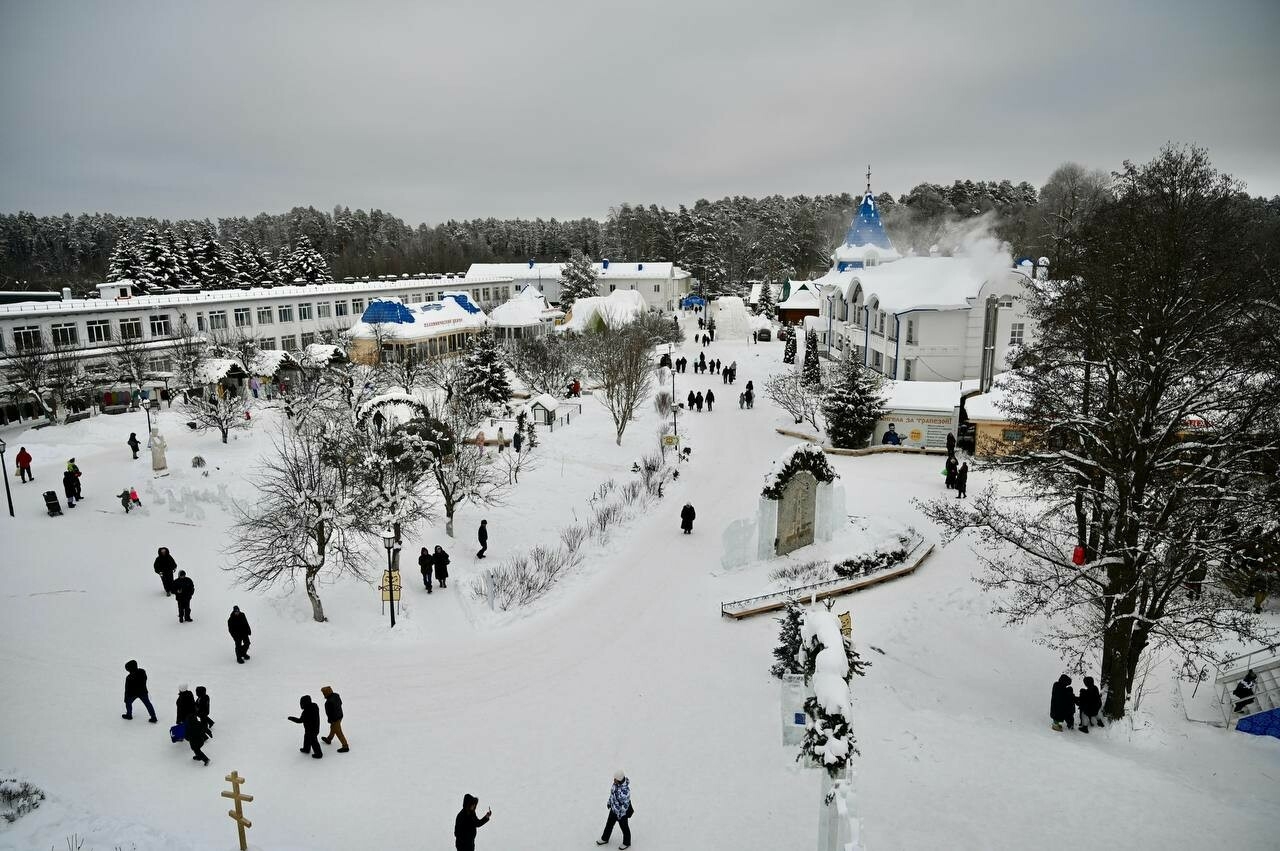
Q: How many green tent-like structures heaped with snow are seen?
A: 1